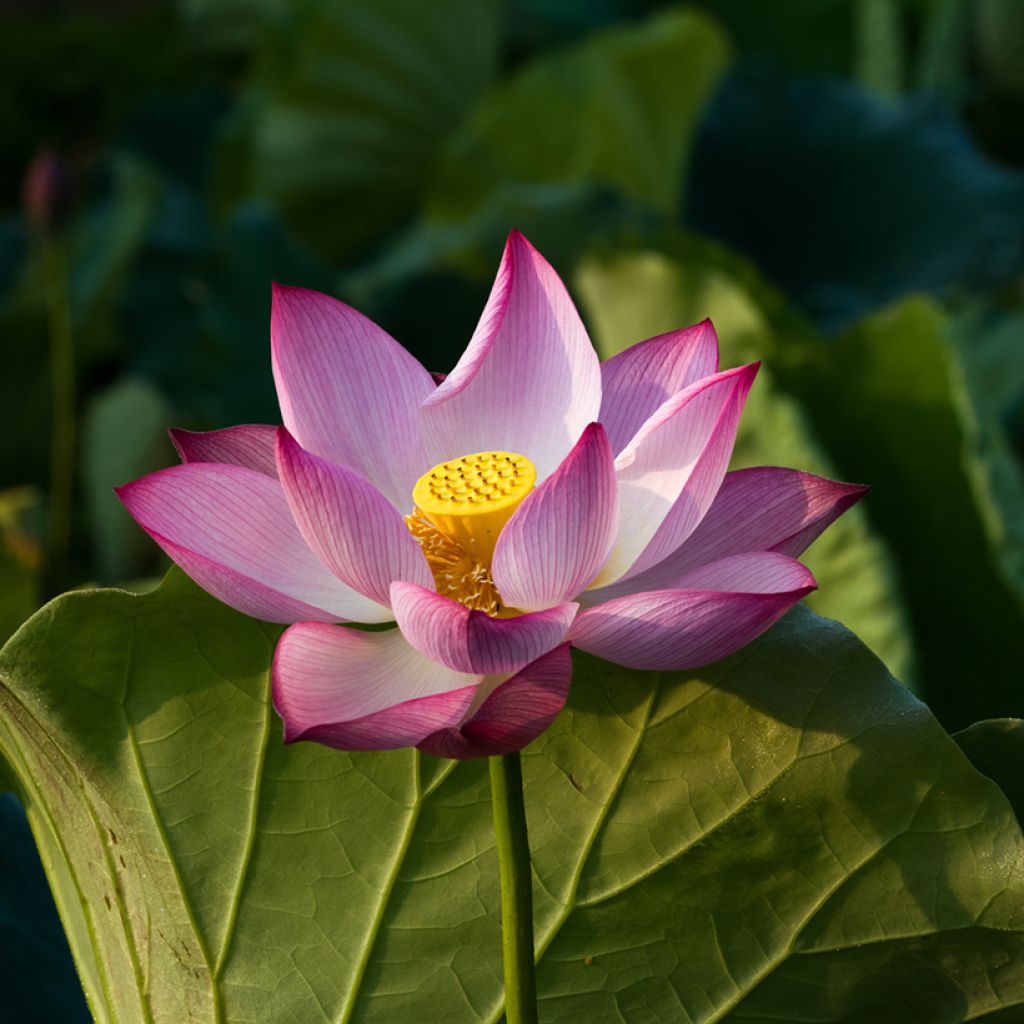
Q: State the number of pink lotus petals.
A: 13